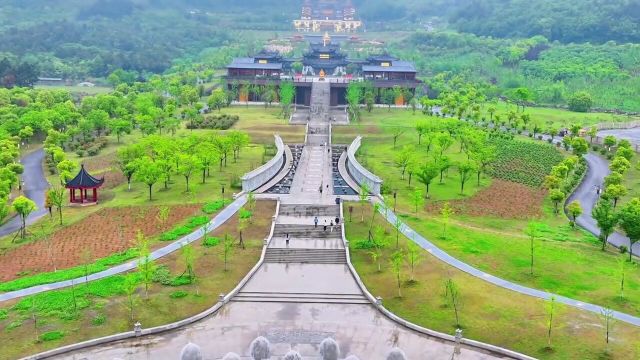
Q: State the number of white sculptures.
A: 7